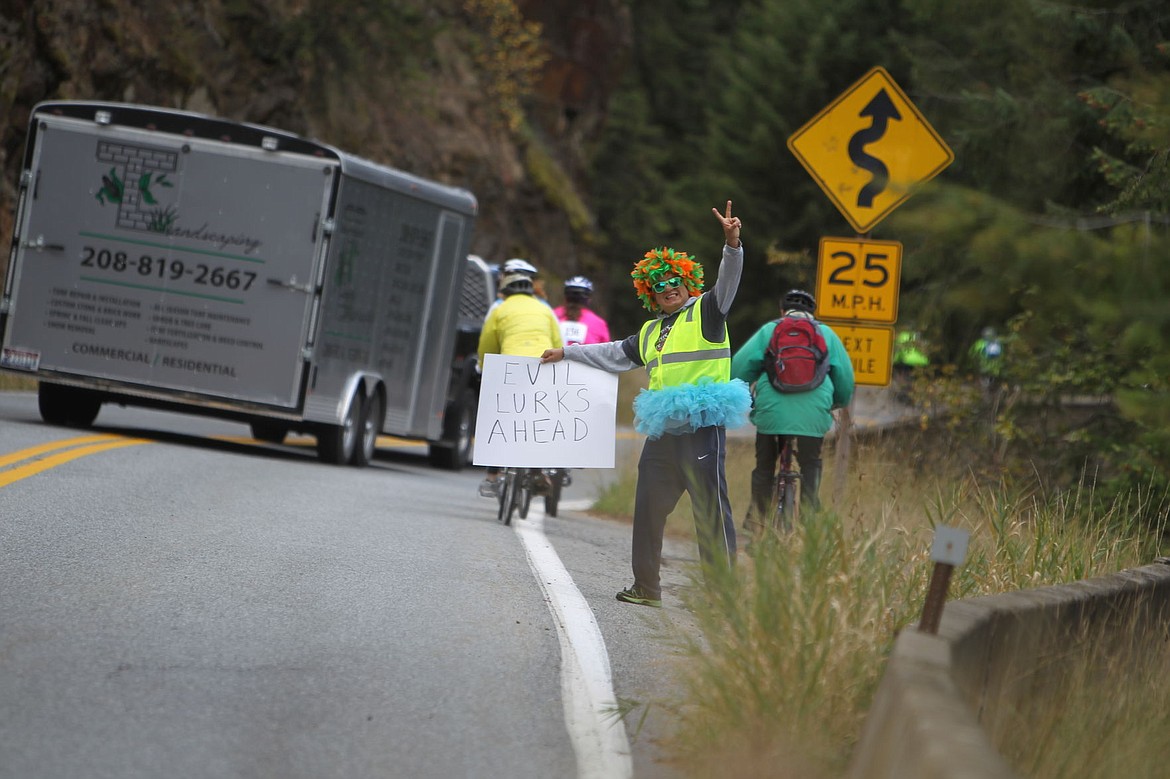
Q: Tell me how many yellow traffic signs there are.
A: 3